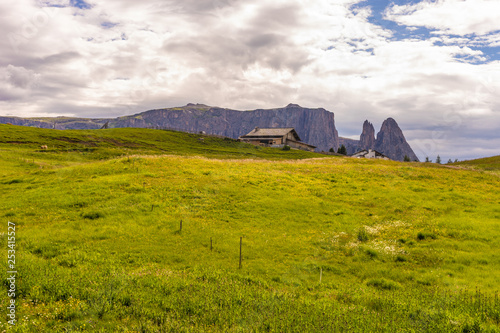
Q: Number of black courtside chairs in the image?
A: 0